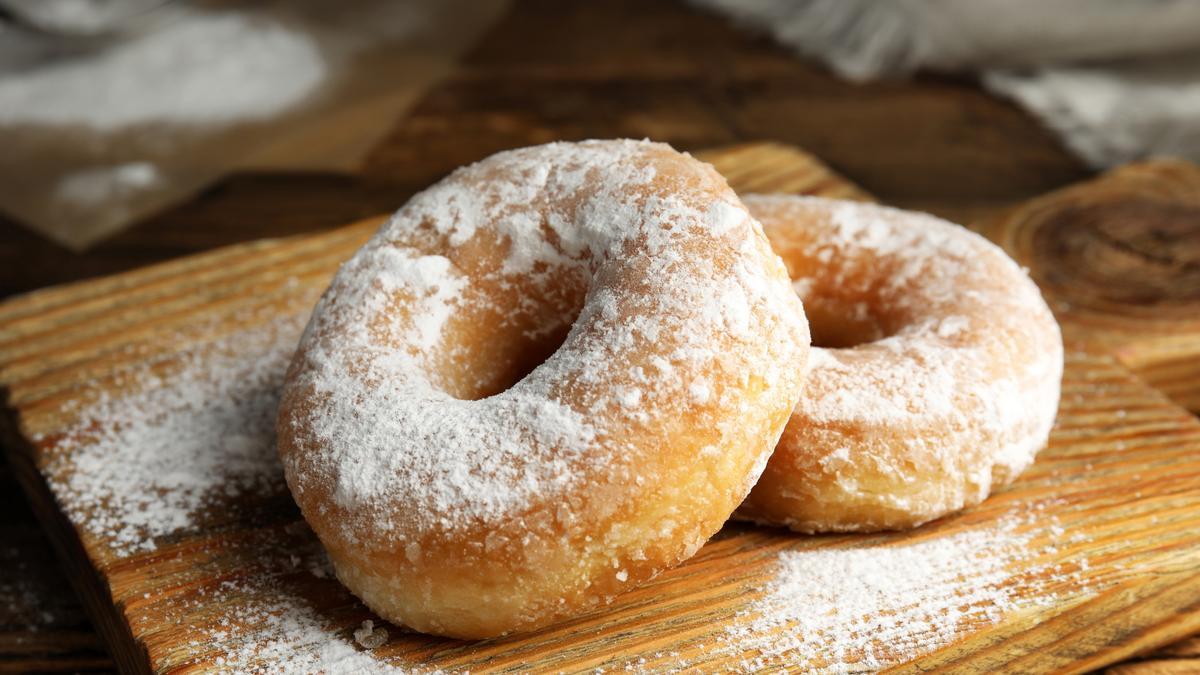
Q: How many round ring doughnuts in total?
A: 2